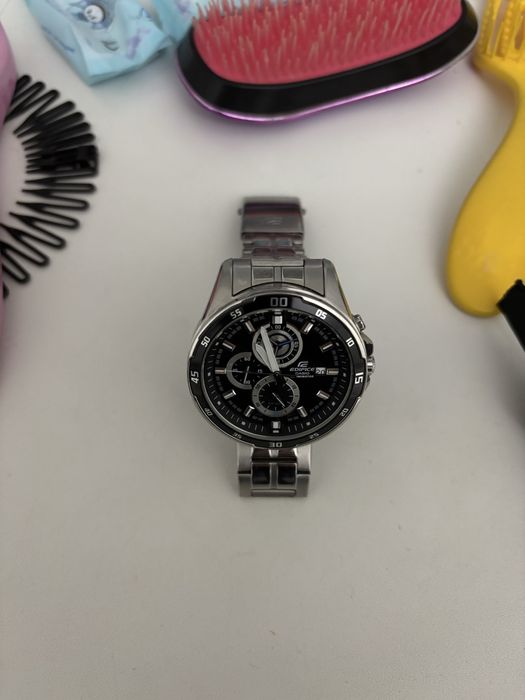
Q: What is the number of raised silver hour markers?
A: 12